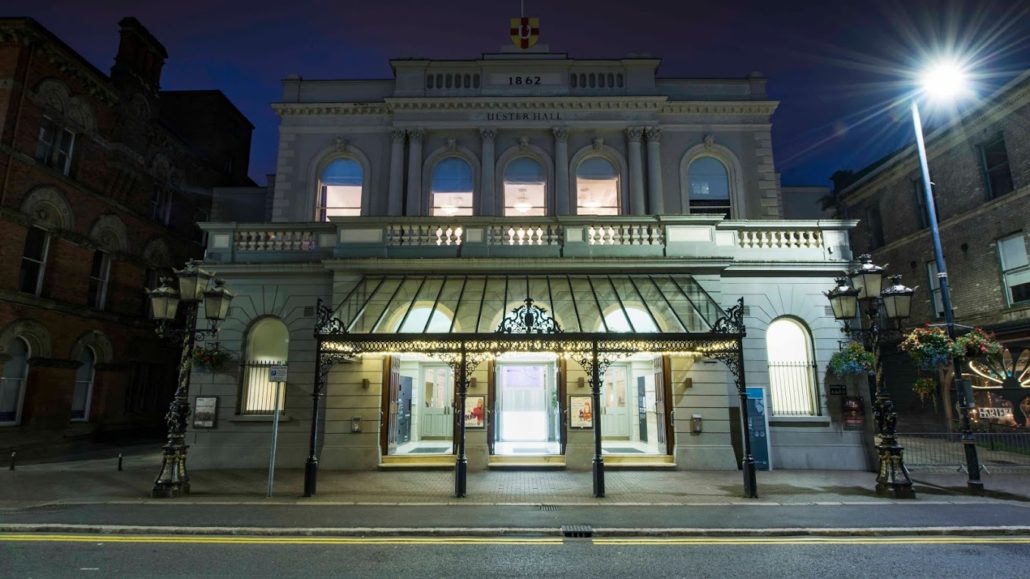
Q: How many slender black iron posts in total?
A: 4